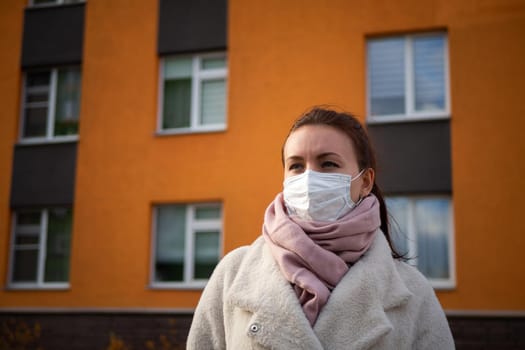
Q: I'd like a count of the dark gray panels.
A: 4